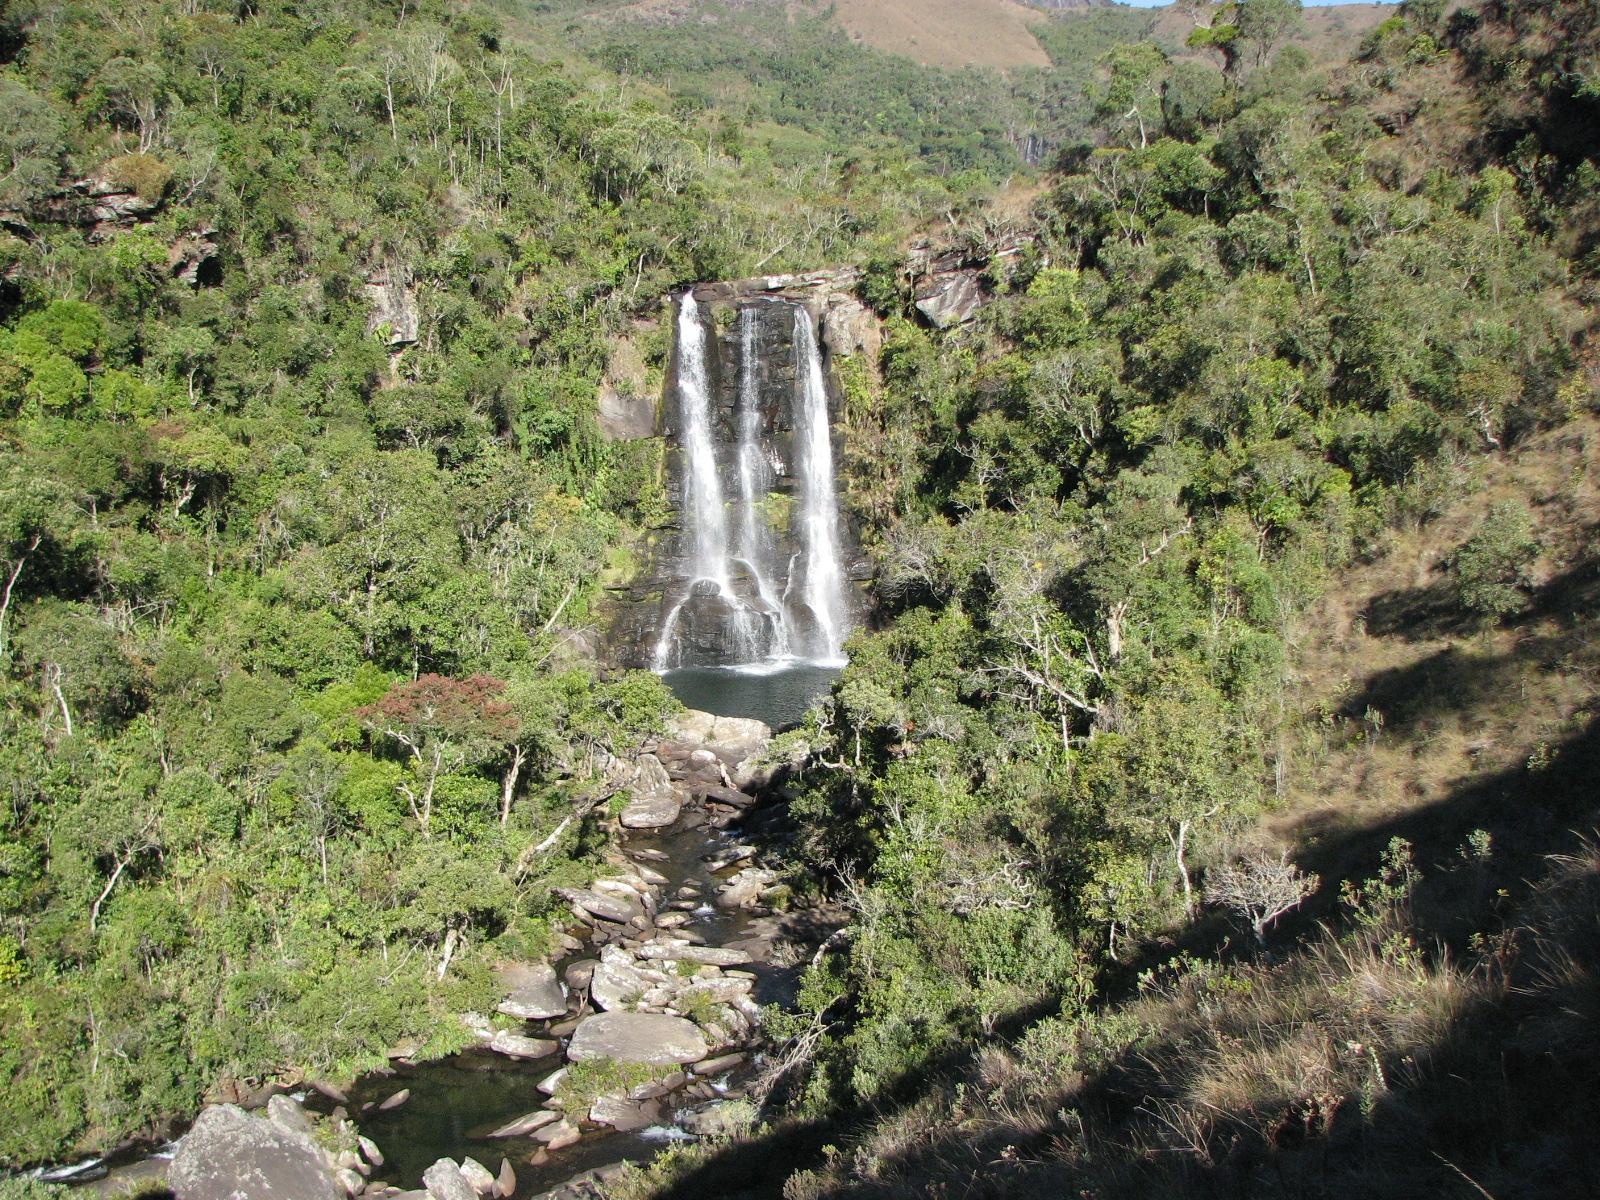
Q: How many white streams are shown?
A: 3